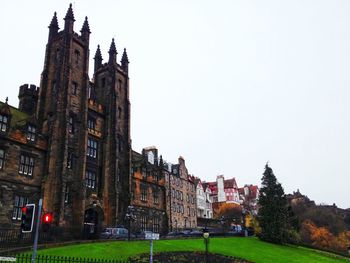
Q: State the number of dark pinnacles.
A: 6